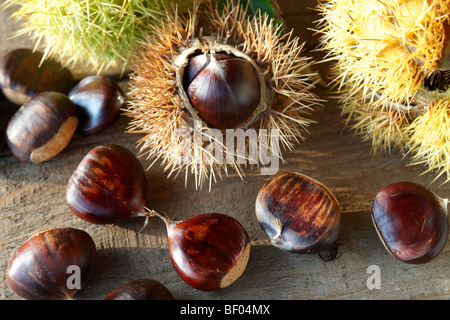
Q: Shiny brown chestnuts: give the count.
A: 10